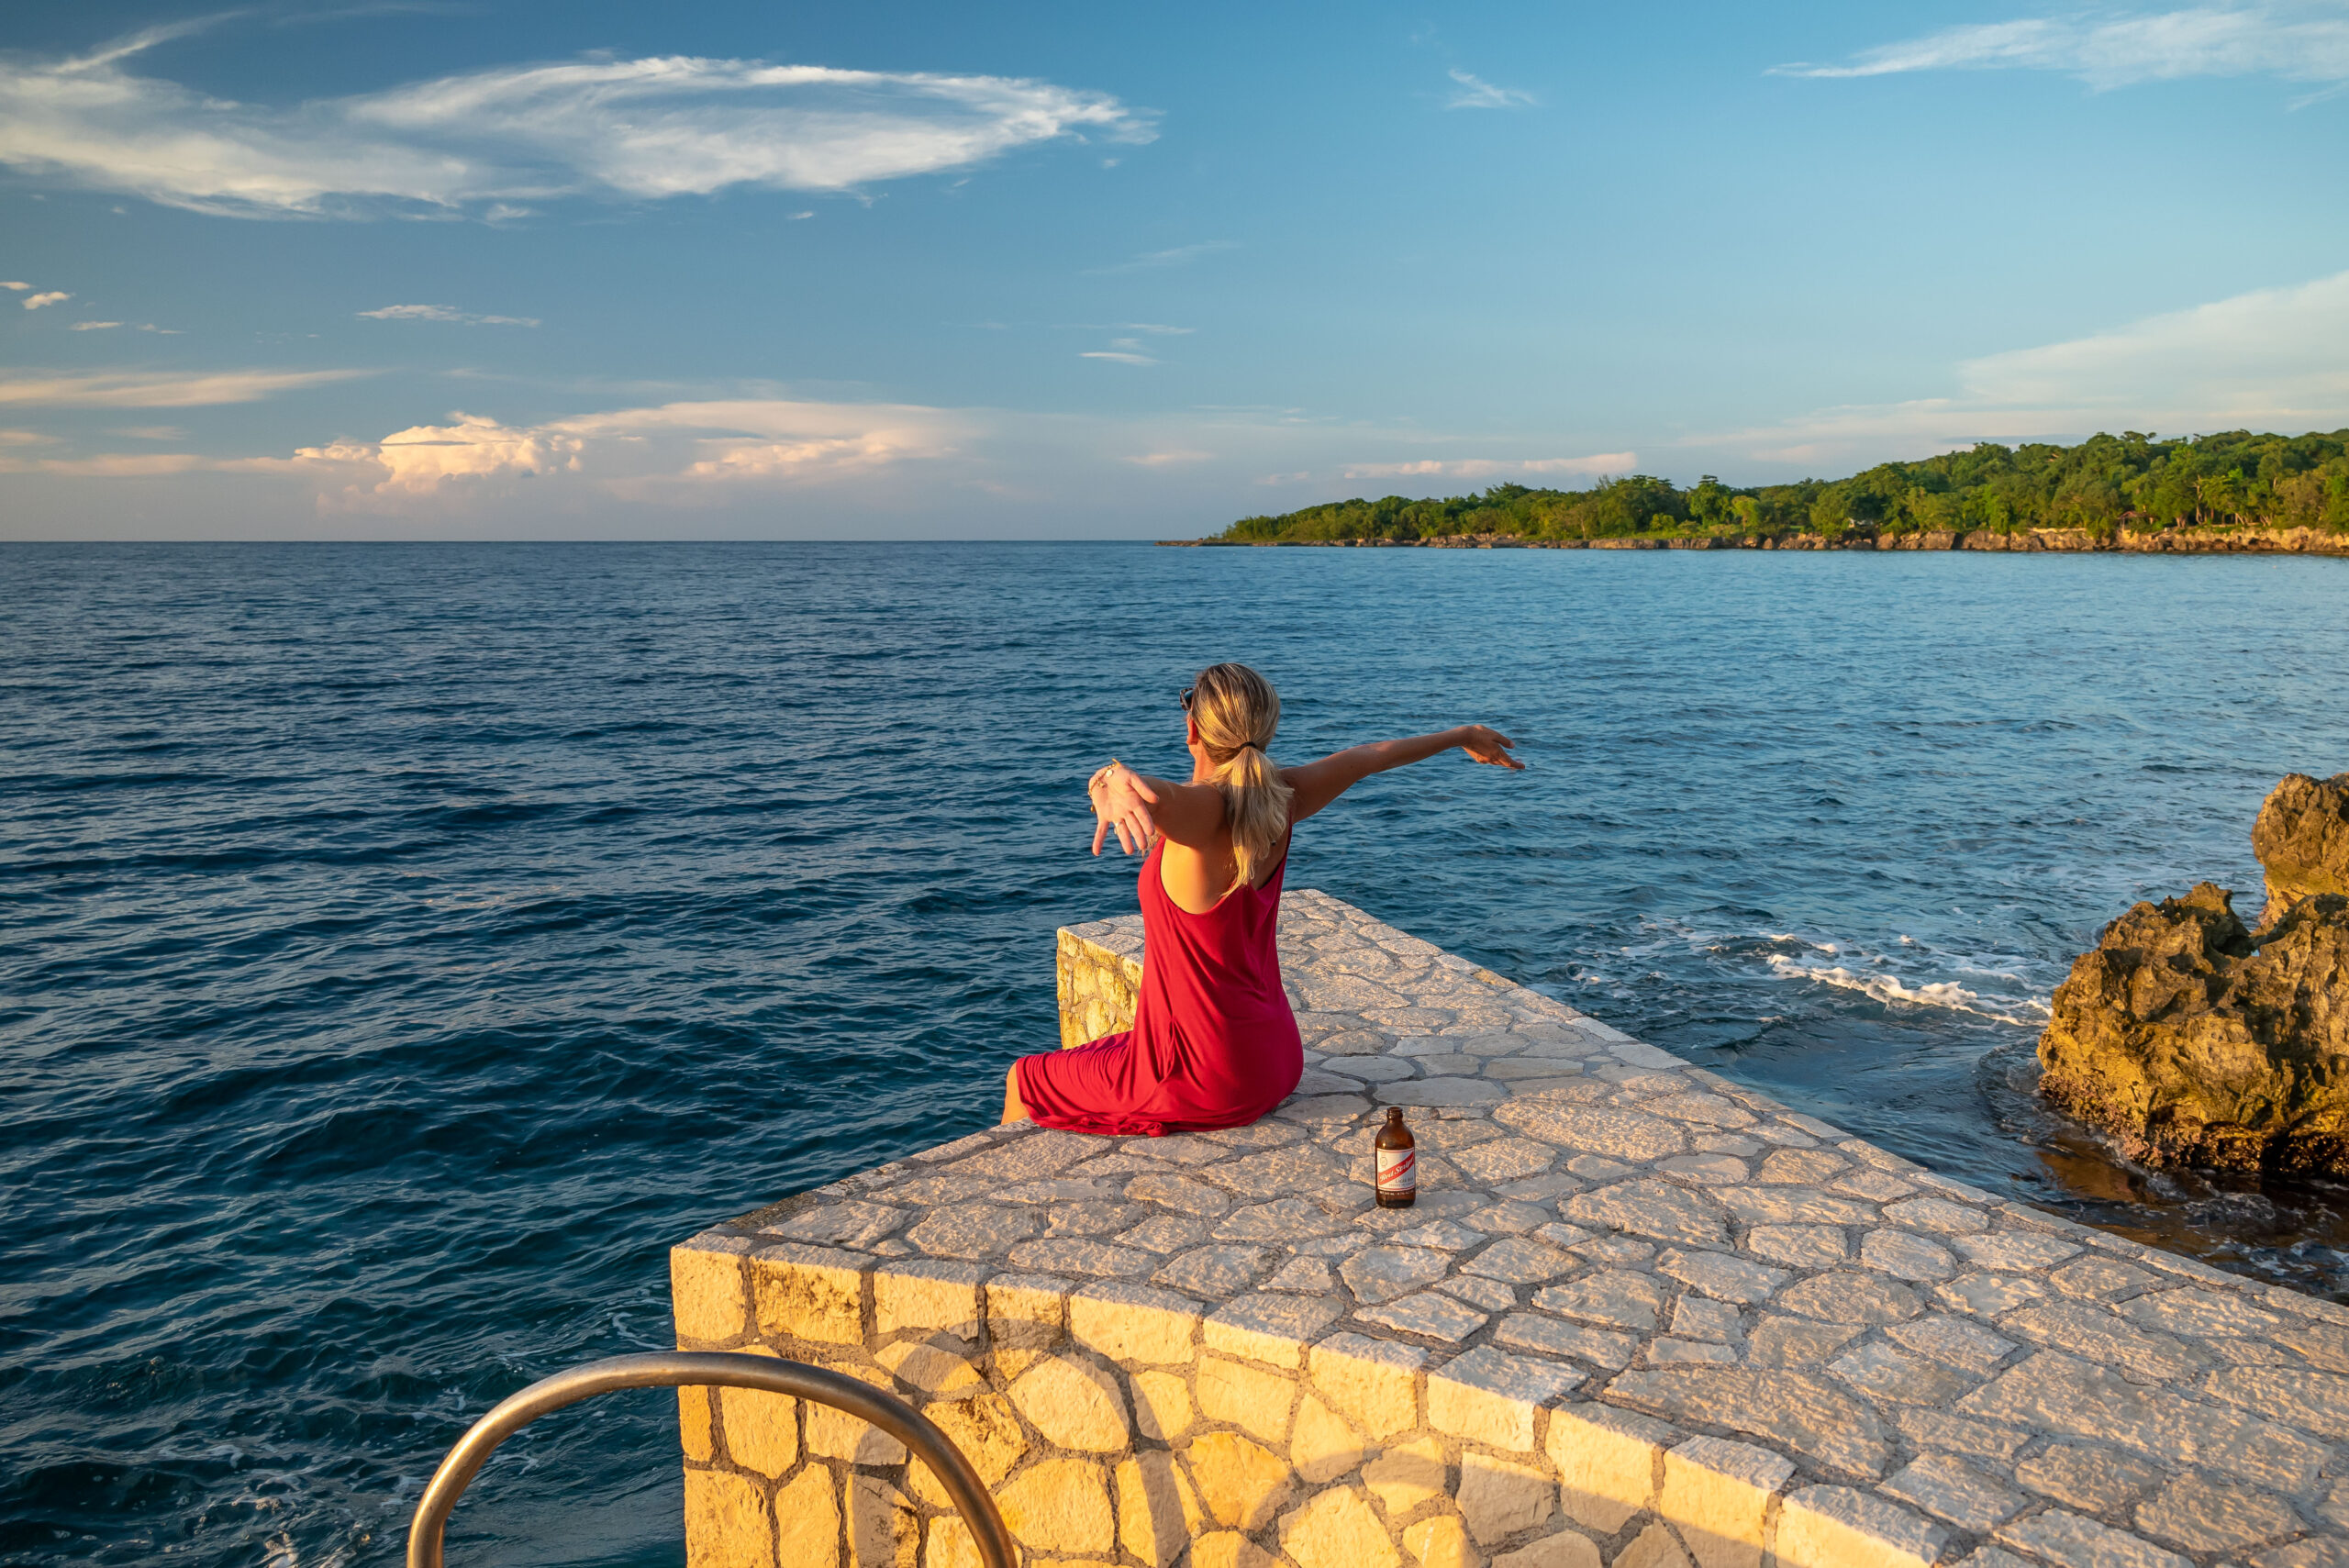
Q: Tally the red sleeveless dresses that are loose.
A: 1